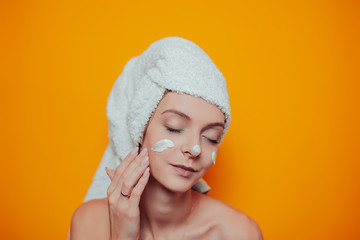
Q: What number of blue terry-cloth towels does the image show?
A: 0